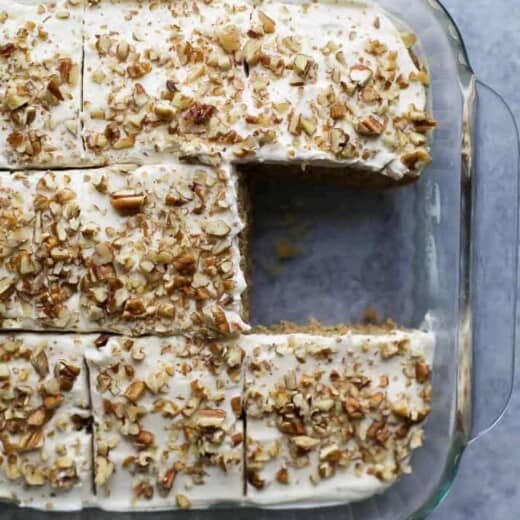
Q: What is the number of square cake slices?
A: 8